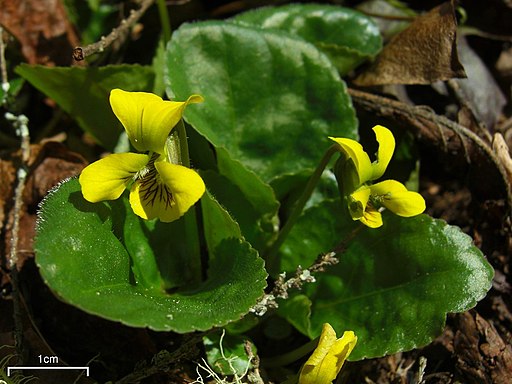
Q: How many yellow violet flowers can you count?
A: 3